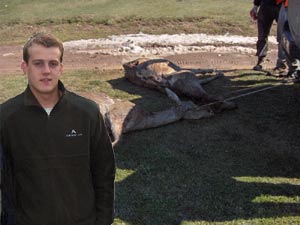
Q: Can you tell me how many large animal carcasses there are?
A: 2